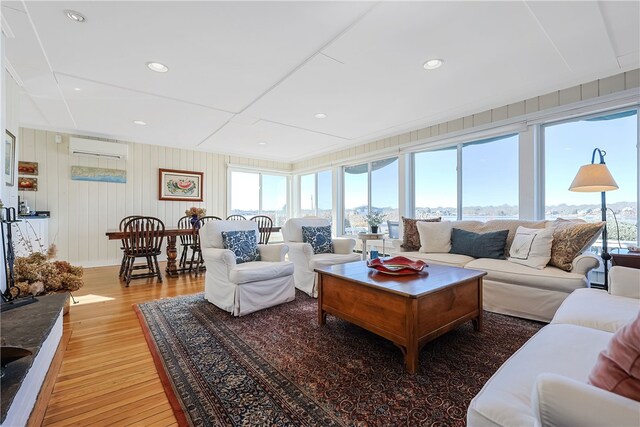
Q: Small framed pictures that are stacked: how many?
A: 2